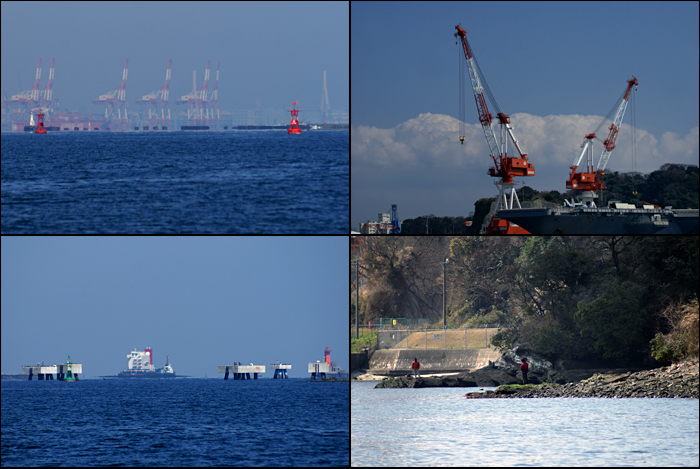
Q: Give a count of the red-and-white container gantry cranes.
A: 6